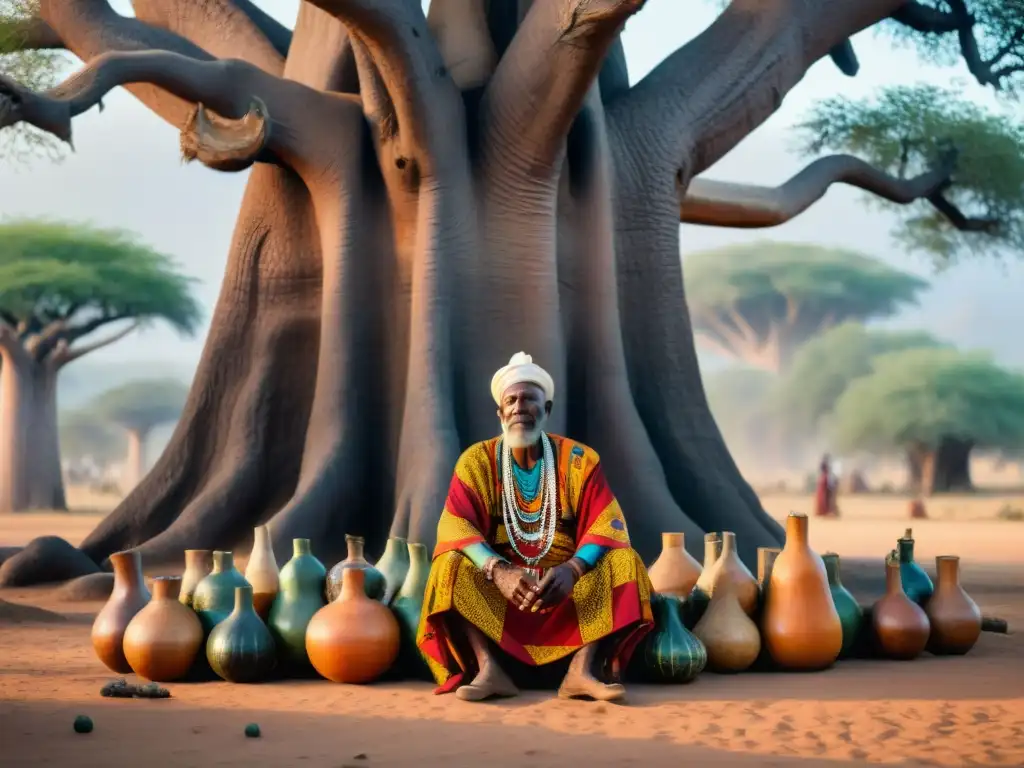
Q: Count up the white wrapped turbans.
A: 1